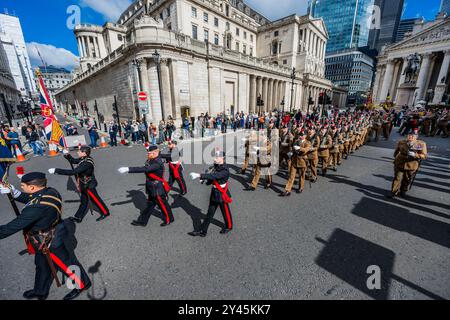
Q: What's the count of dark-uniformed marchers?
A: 5